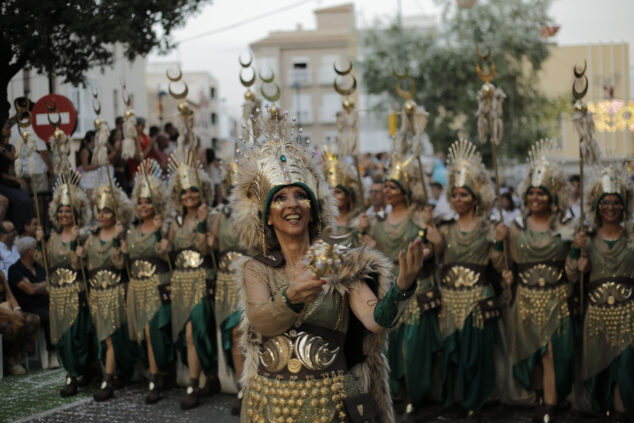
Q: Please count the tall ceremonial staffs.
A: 11